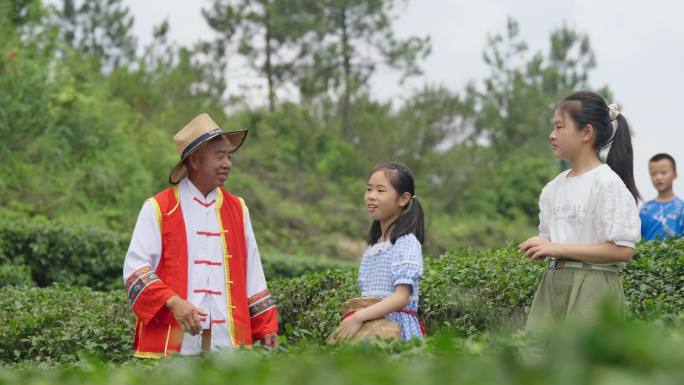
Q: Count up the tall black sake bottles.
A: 0